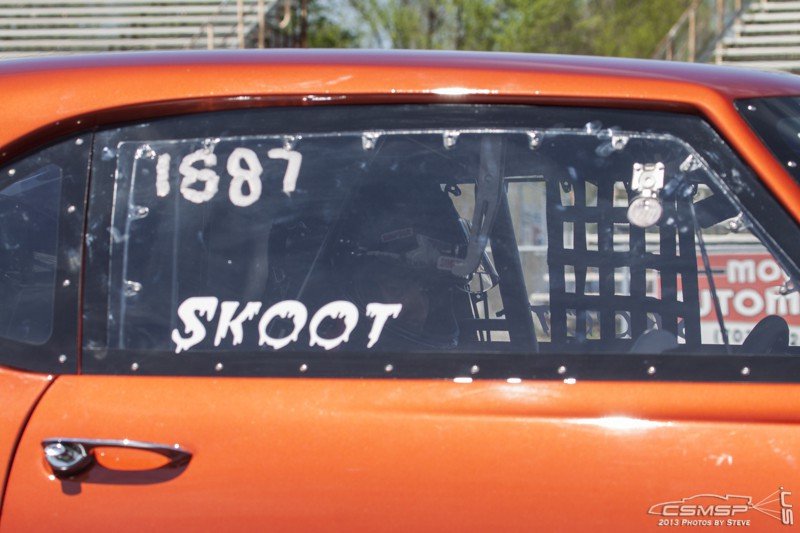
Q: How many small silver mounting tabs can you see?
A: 12